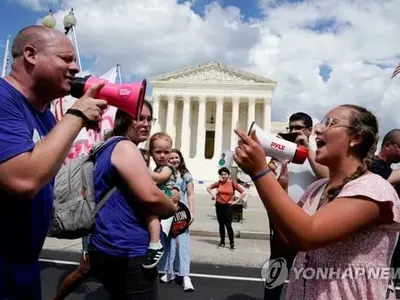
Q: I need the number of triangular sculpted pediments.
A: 1